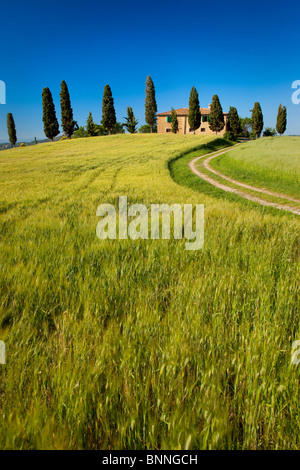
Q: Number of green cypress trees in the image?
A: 13